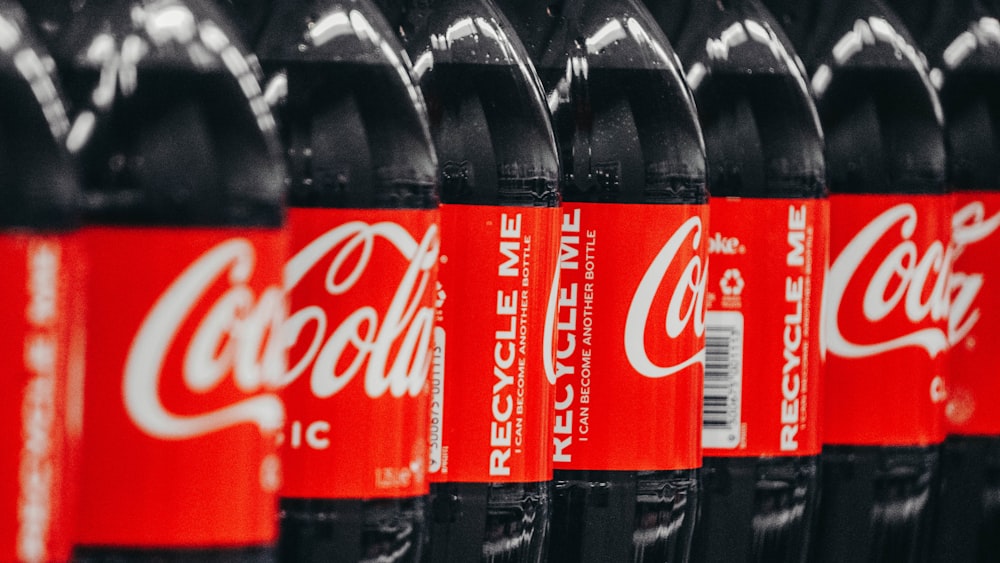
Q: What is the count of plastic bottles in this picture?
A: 8